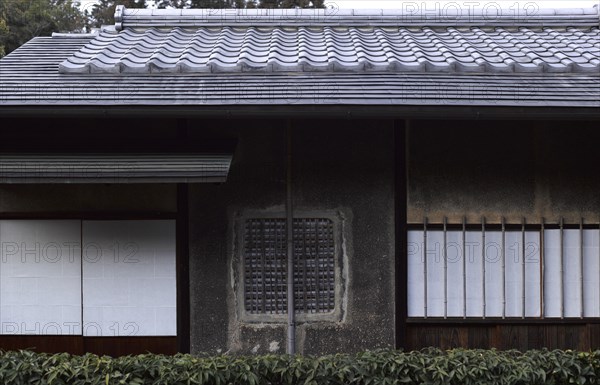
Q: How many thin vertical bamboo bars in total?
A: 9